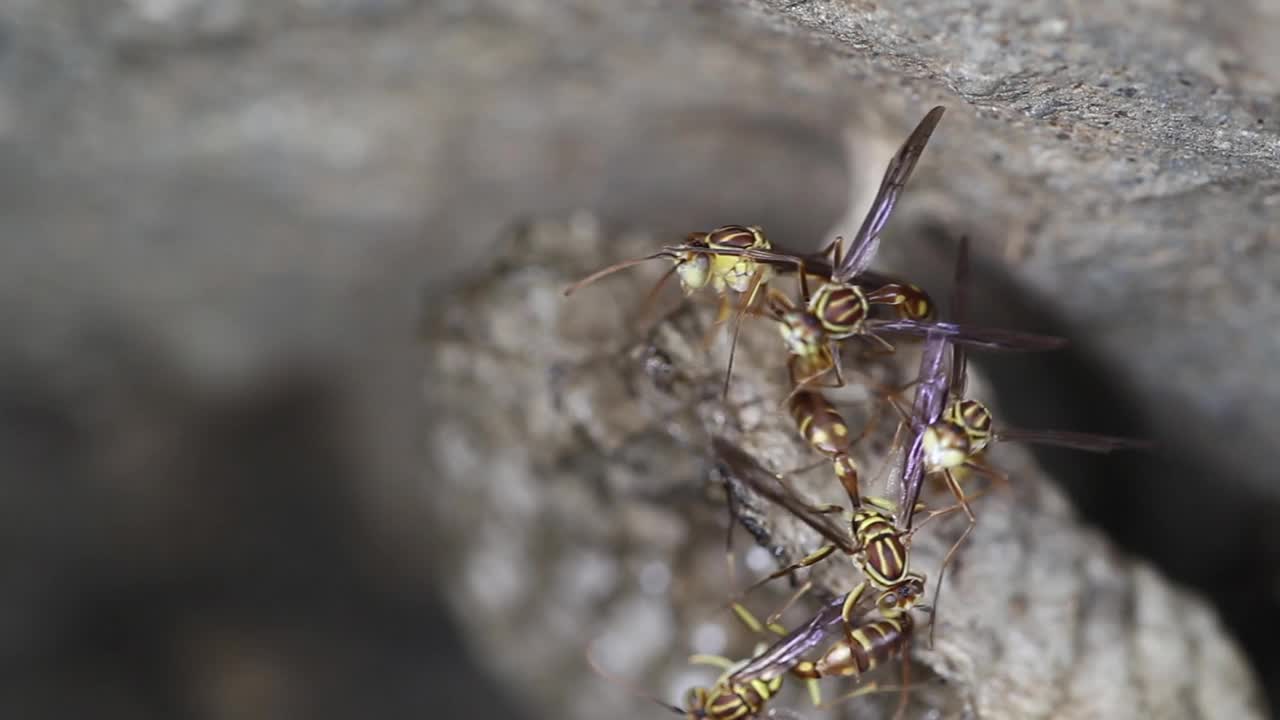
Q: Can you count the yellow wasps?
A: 5